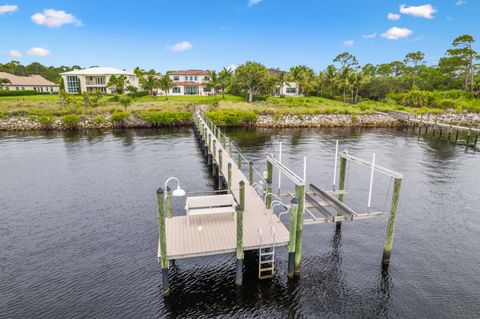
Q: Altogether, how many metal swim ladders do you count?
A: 1